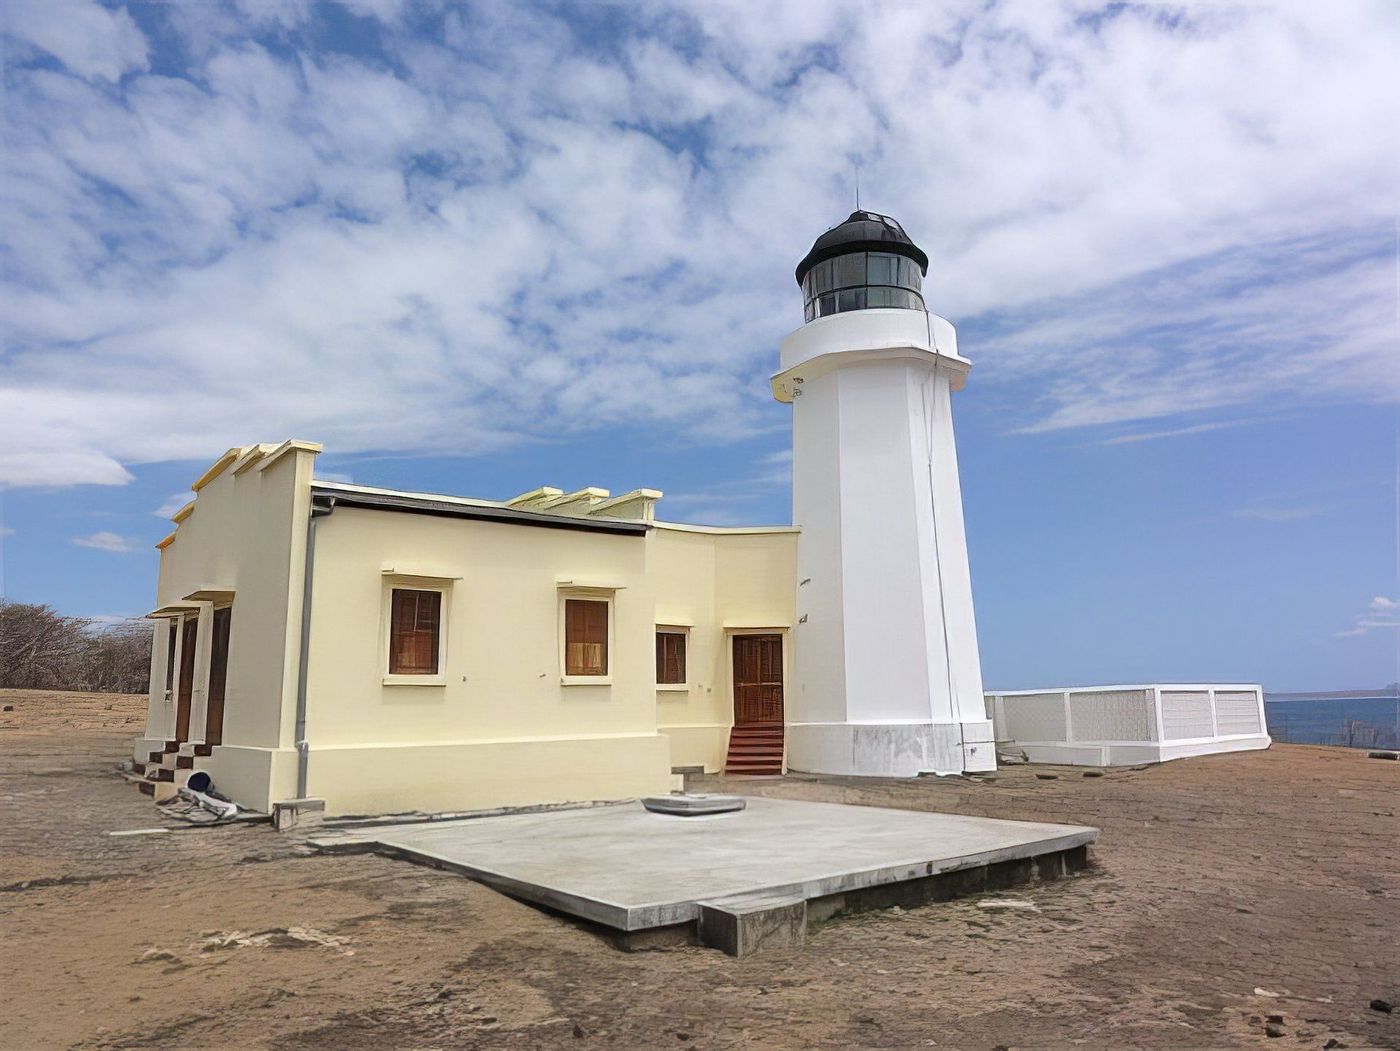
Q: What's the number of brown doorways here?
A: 3